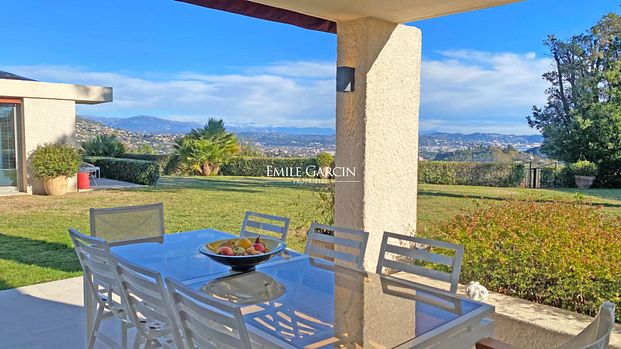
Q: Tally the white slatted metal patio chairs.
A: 6